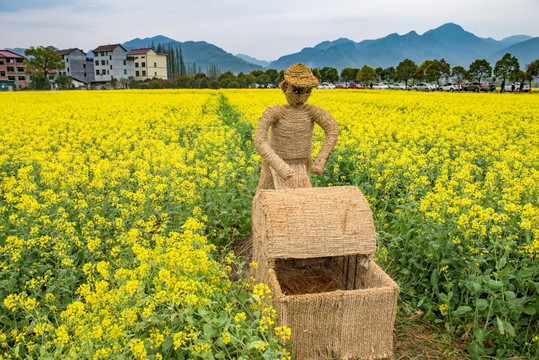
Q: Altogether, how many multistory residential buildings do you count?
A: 4